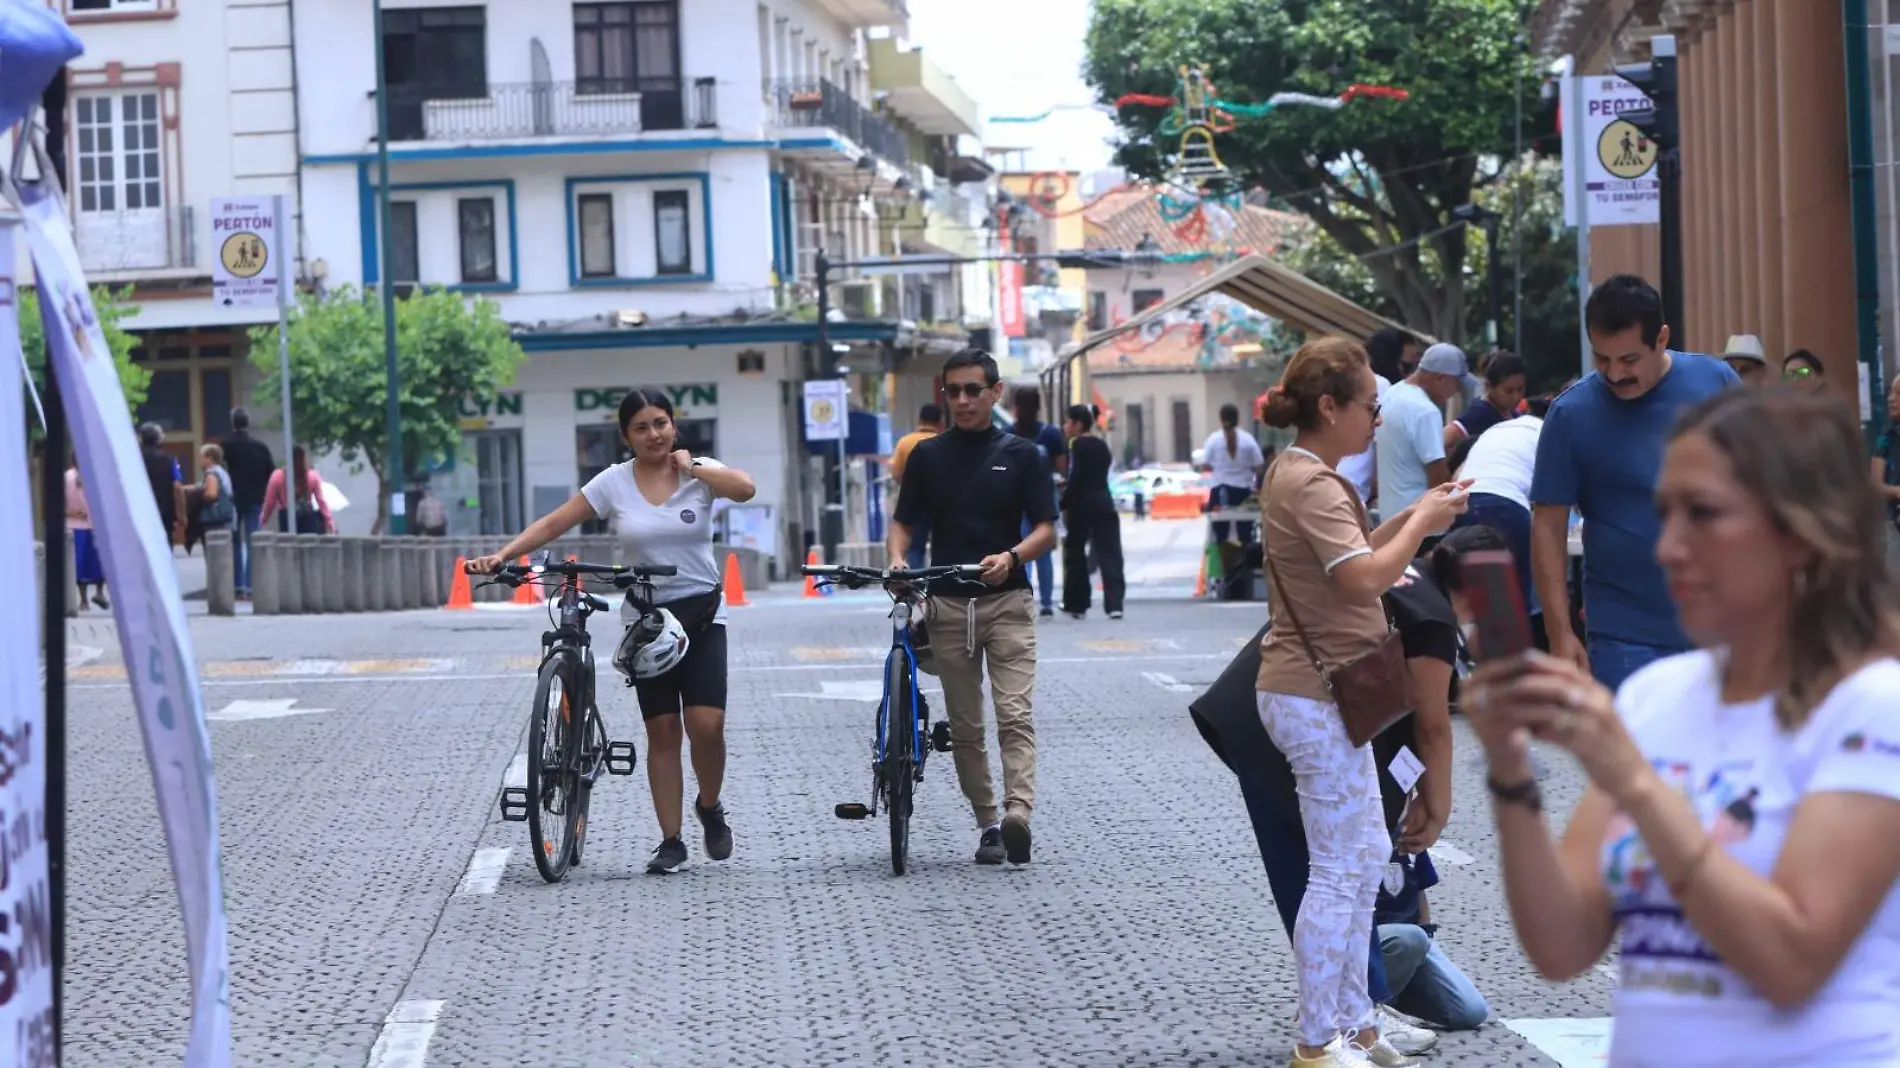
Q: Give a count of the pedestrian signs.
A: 3